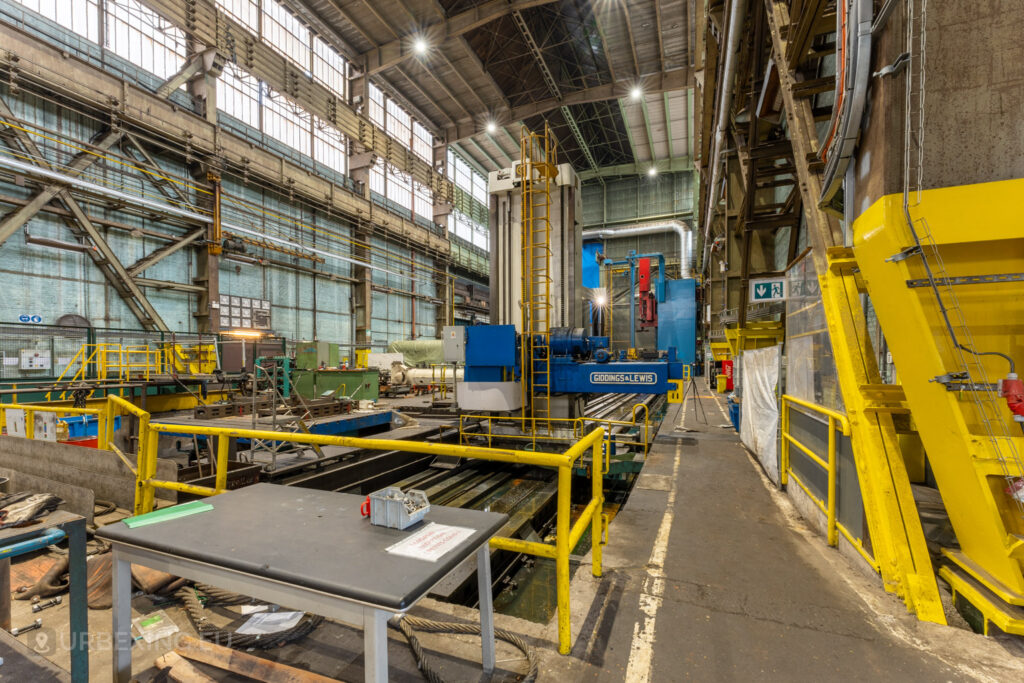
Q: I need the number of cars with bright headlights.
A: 0